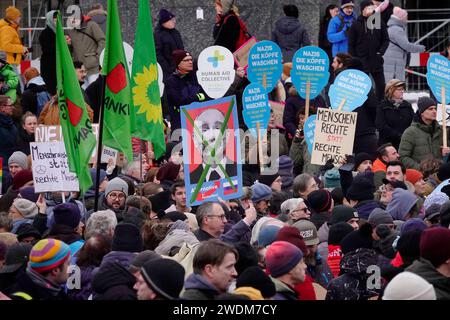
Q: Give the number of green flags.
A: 3